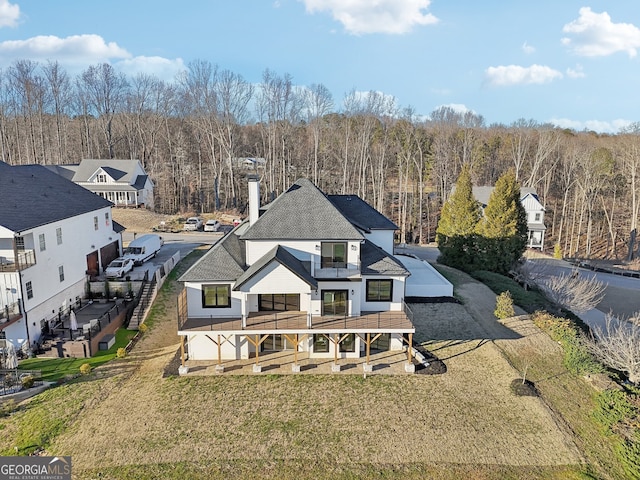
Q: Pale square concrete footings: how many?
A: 7